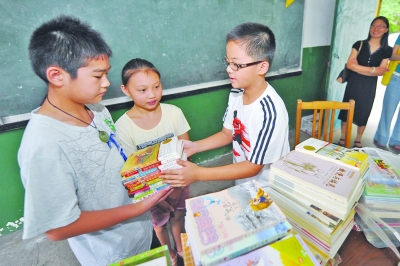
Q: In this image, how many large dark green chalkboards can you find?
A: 1